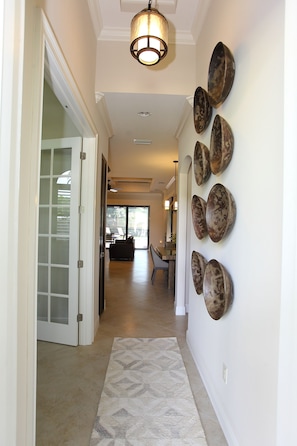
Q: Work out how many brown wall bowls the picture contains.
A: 8